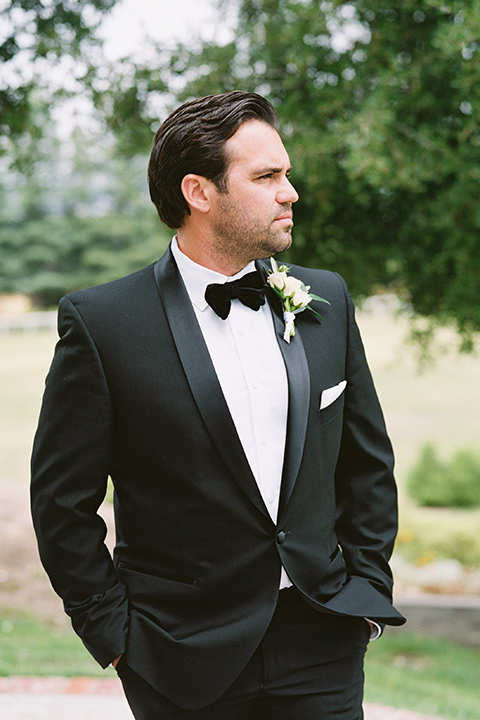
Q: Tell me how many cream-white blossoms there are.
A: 3